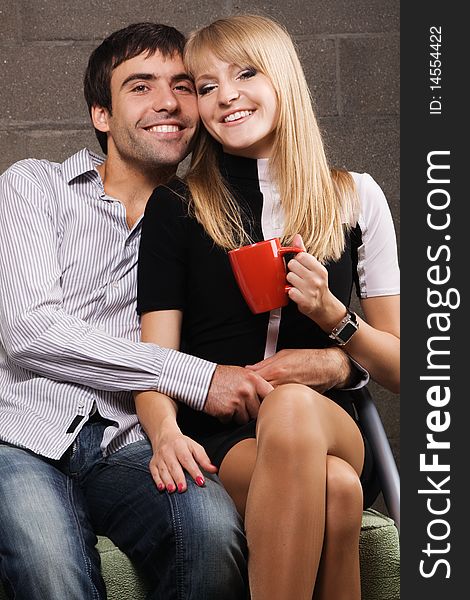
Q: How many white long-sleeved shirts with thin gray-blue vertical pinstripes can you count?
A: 1